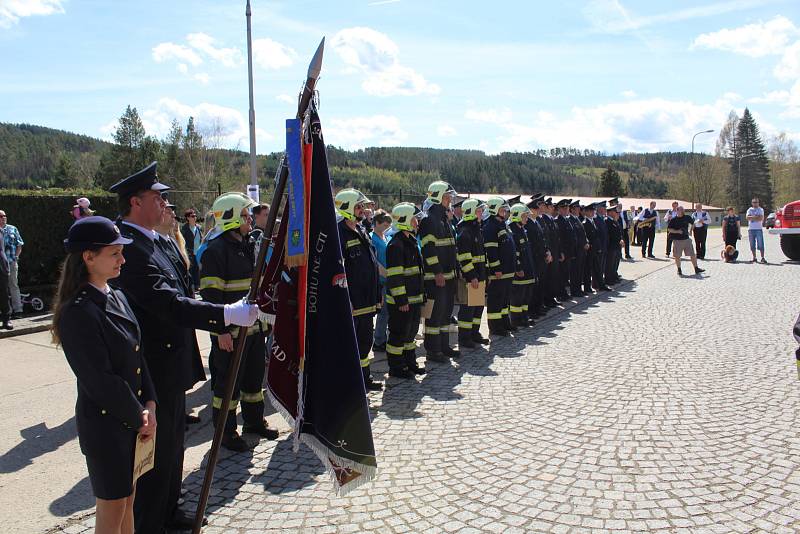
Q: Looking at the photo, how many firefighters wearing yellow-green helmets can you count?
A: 7